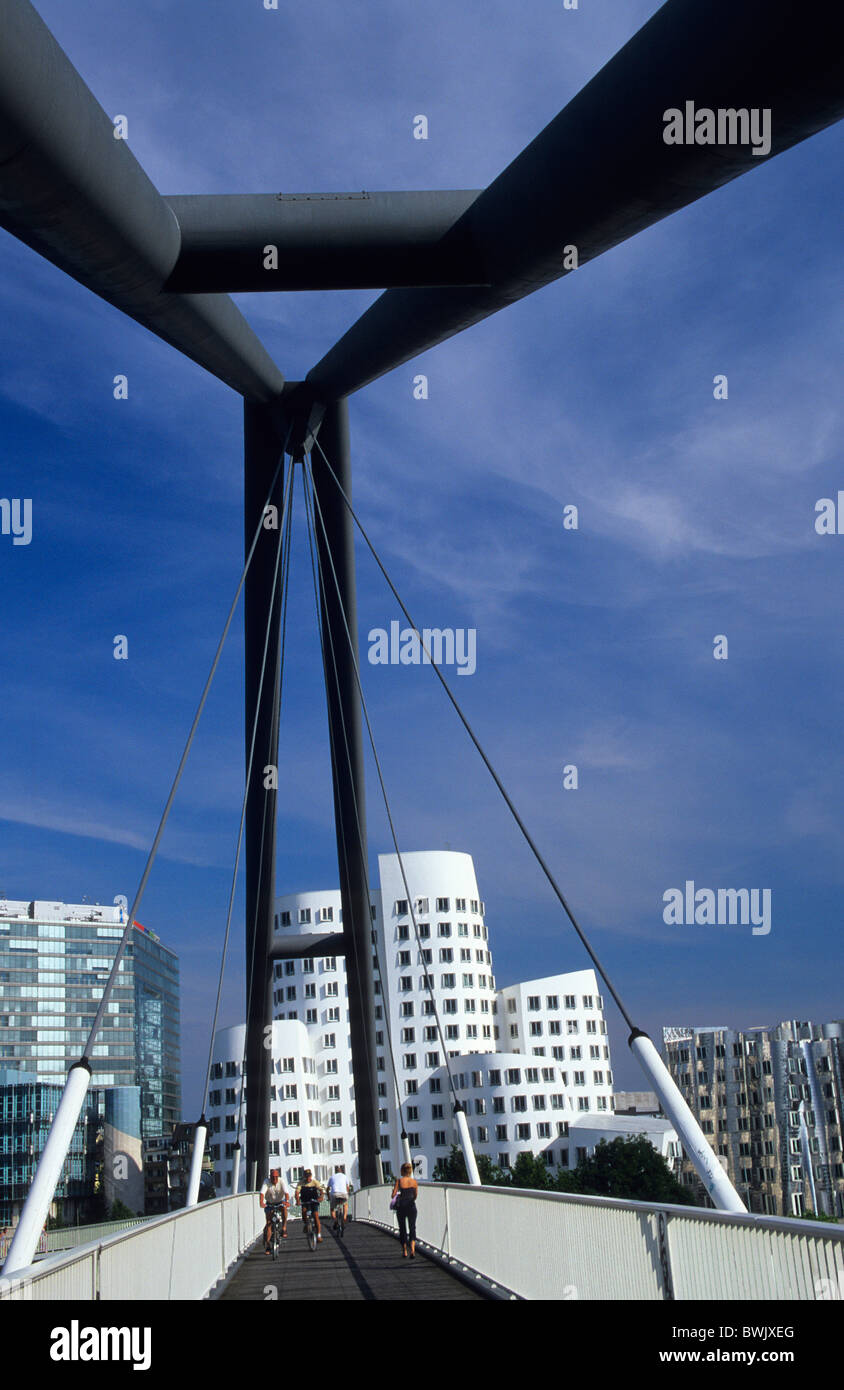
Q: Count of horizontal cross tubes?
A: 2